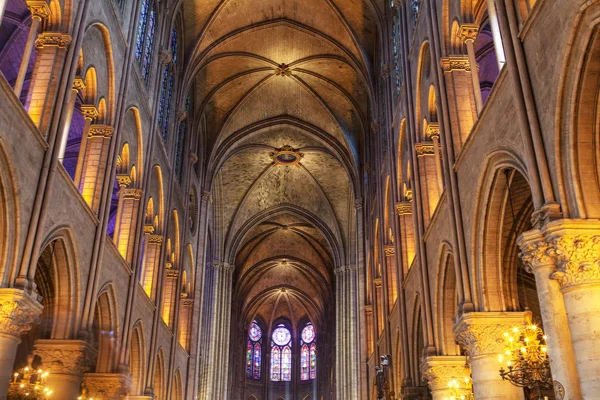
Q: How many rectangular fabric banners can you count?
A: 0